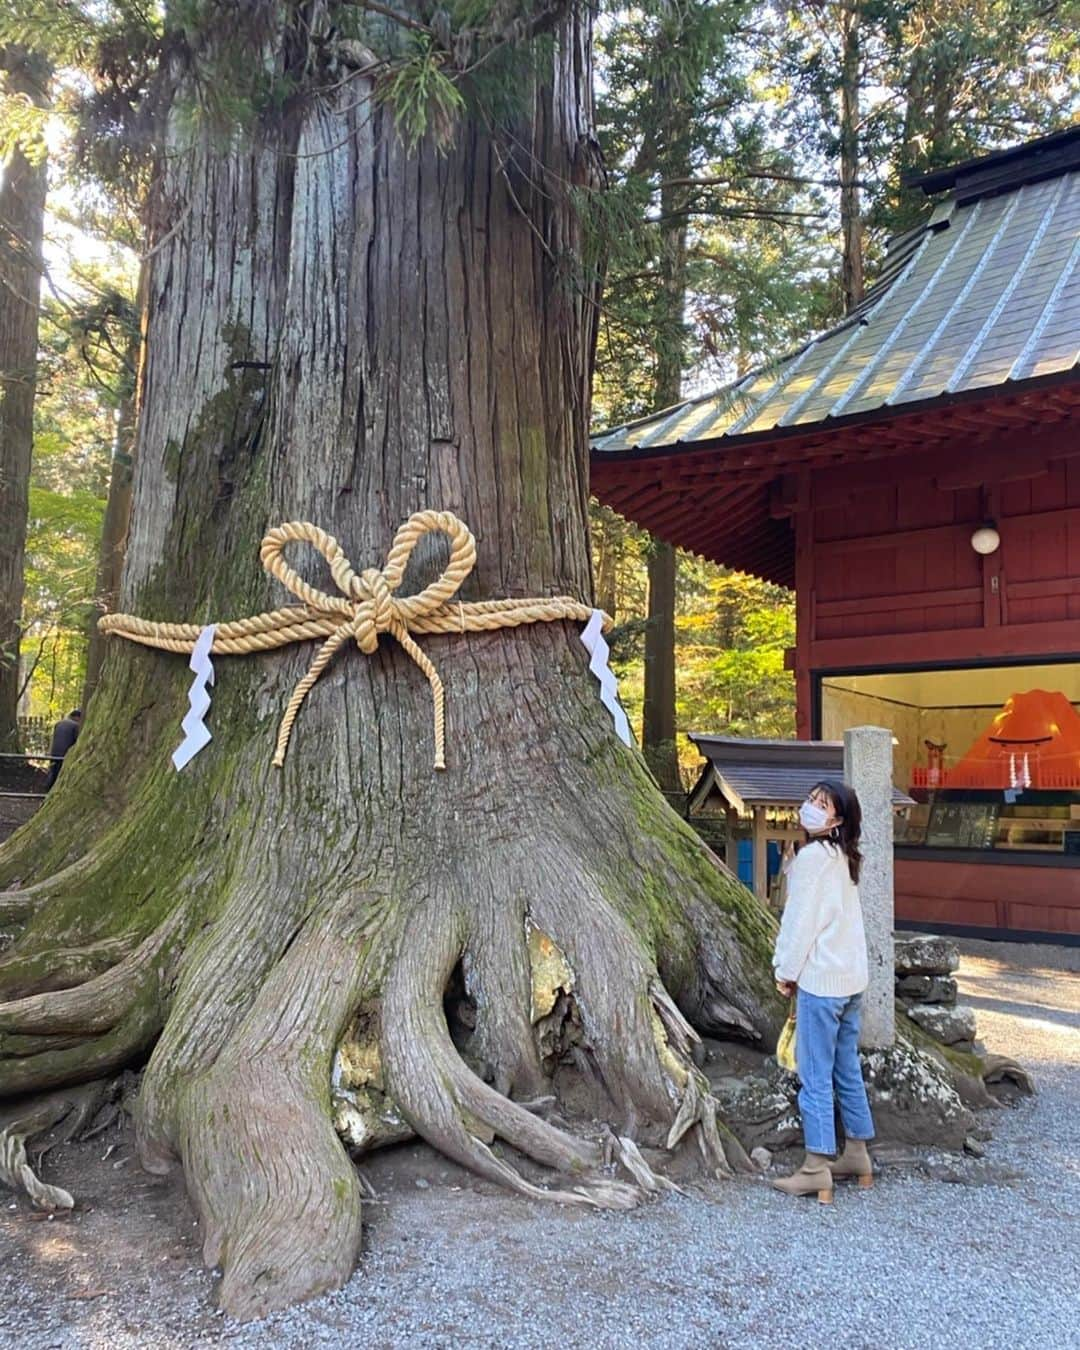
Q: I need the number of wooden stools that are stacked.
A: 0